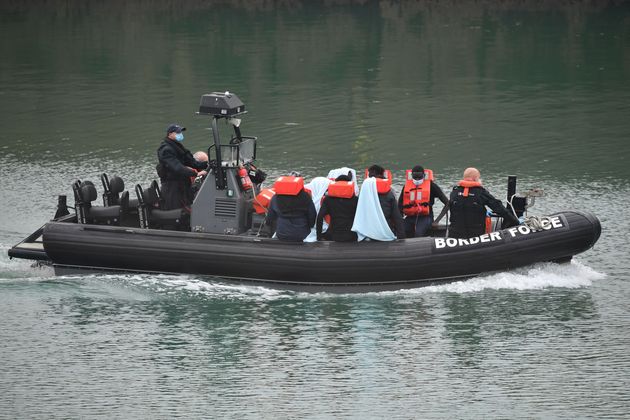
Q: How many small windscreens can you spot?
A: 1